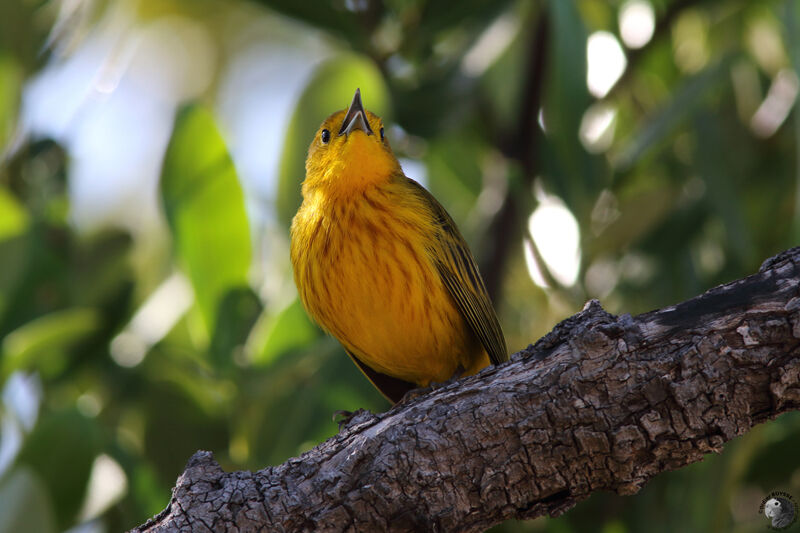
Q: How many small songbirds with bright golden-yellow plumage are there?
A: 1